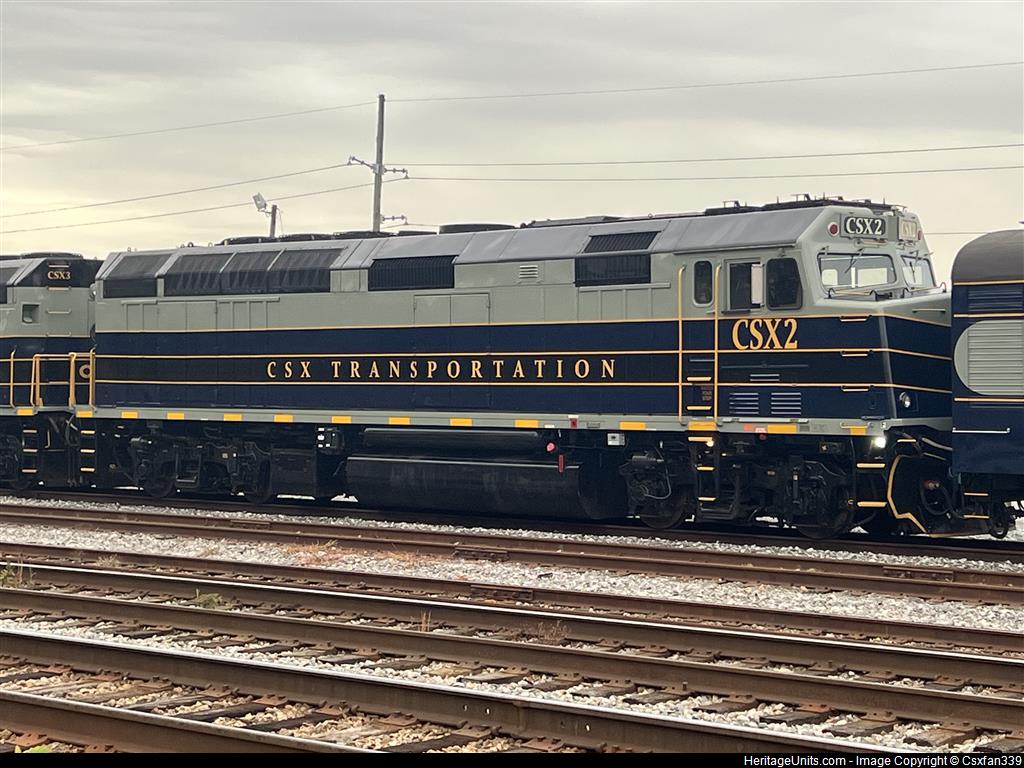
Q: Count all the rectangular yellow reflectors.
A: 14